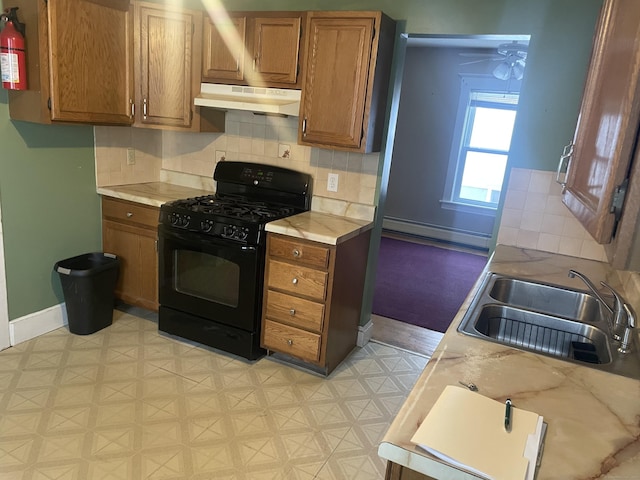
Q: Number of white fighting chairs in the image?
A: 0